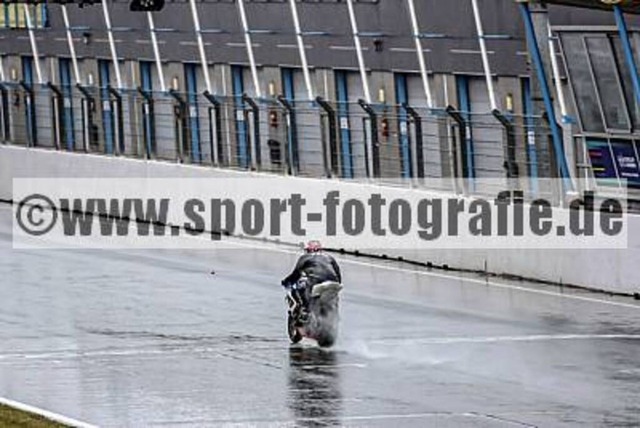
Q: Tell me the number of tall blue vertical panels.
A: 11